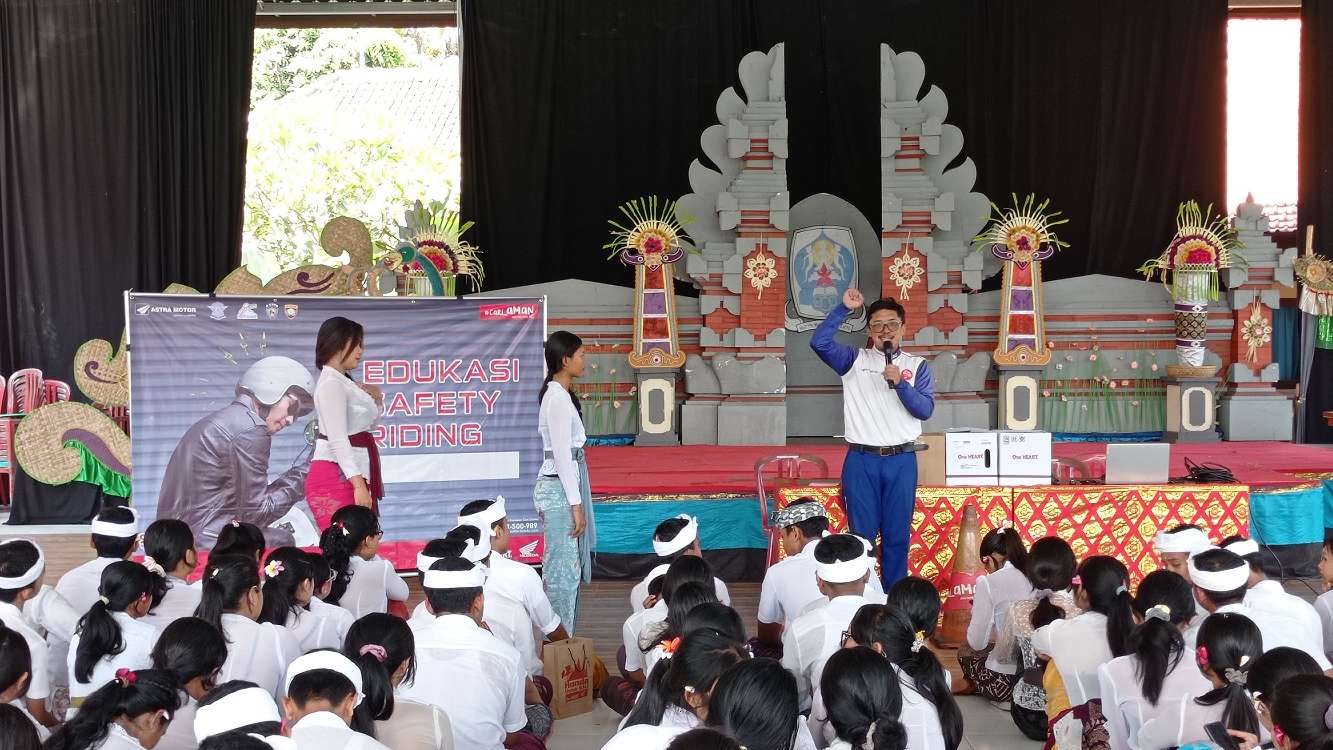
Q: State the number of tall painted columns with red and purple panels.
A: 2